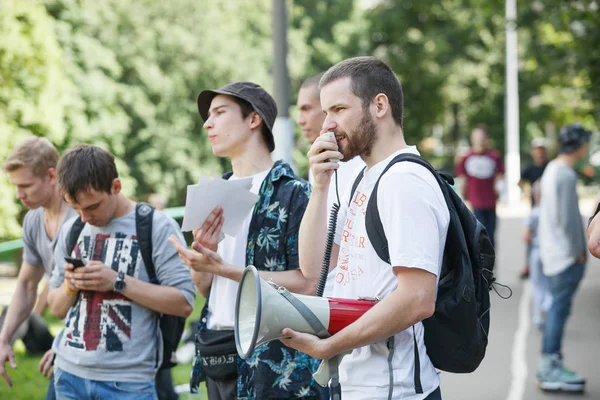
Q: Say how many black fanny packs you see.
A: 1